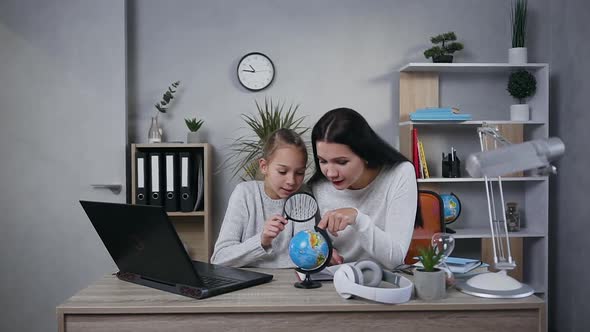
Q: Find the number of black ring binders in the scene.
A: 4